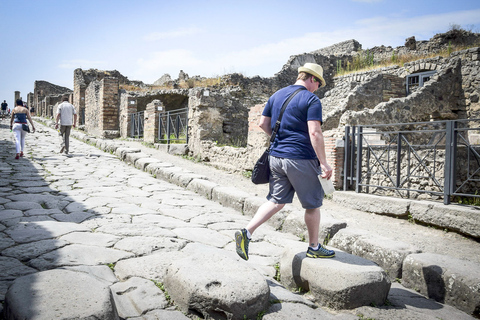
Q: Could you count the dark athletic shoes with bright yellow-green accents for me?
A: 2